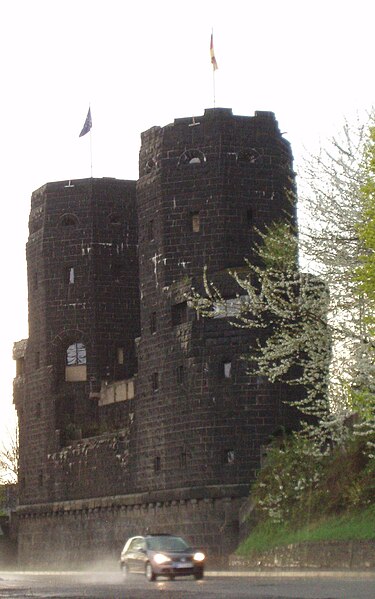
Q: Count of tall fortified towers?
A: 2